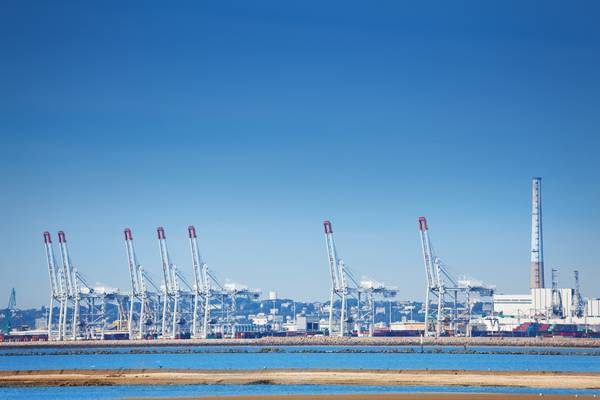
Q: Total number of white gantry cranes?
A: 7